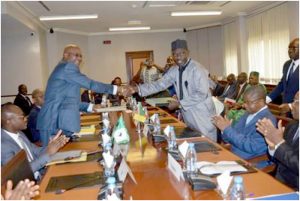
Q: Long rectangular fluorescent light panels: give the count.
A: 3